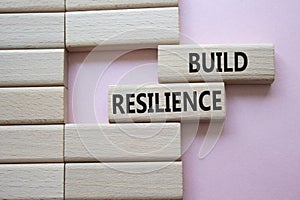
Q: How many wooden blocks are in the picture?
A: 12